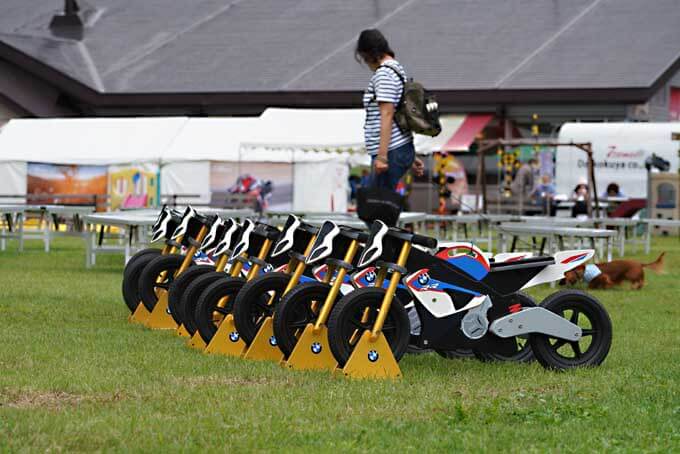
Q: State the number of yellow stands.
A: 8